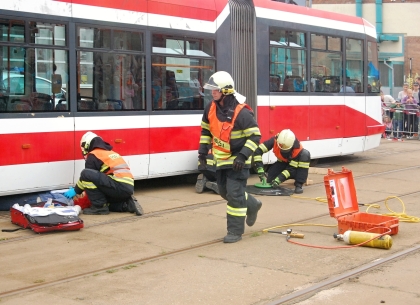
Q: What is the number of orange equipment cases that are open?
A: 1